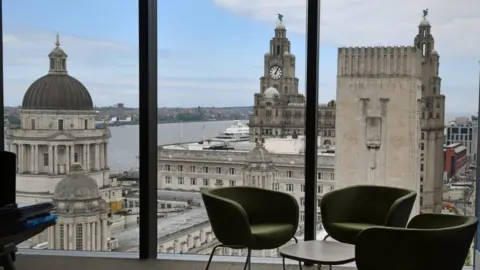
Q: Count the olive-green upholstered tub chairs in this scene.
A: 3